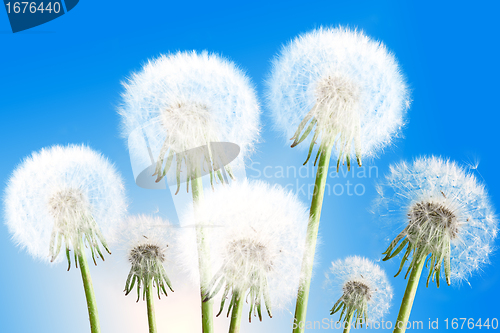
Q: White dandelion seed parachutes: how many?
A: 7